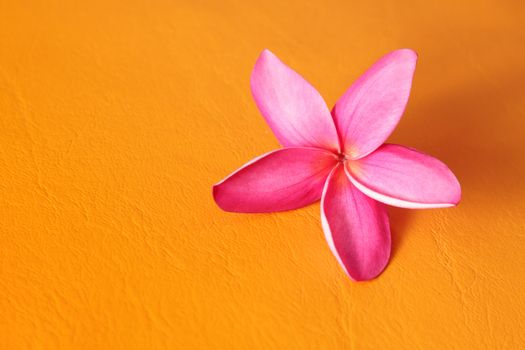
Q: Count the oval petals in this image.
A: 5